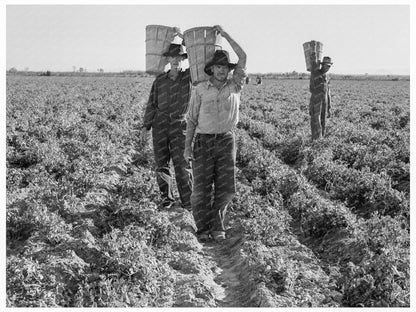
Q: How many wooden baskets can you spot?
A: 3